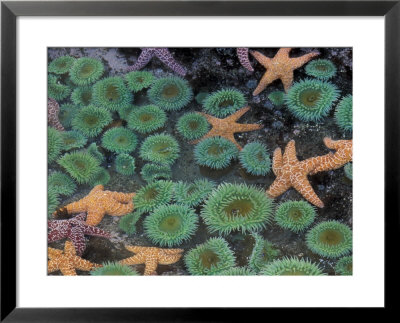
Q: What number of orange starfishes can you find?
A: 7